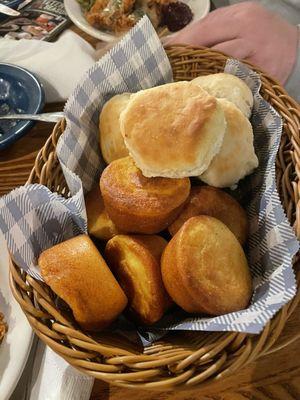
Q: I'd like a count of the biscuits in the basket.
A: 4